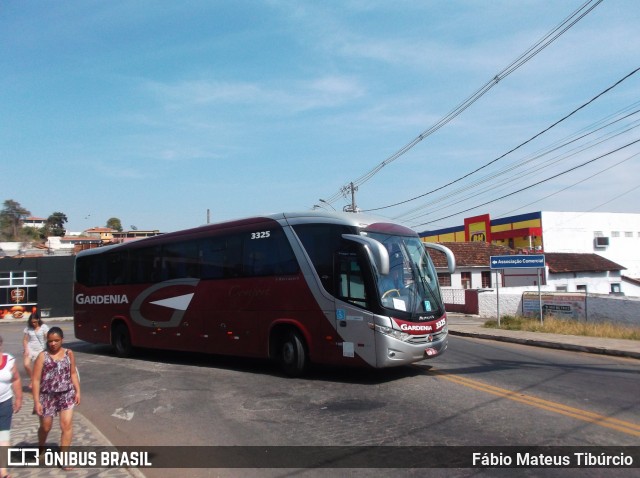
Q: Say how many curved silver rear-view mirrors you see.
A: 2